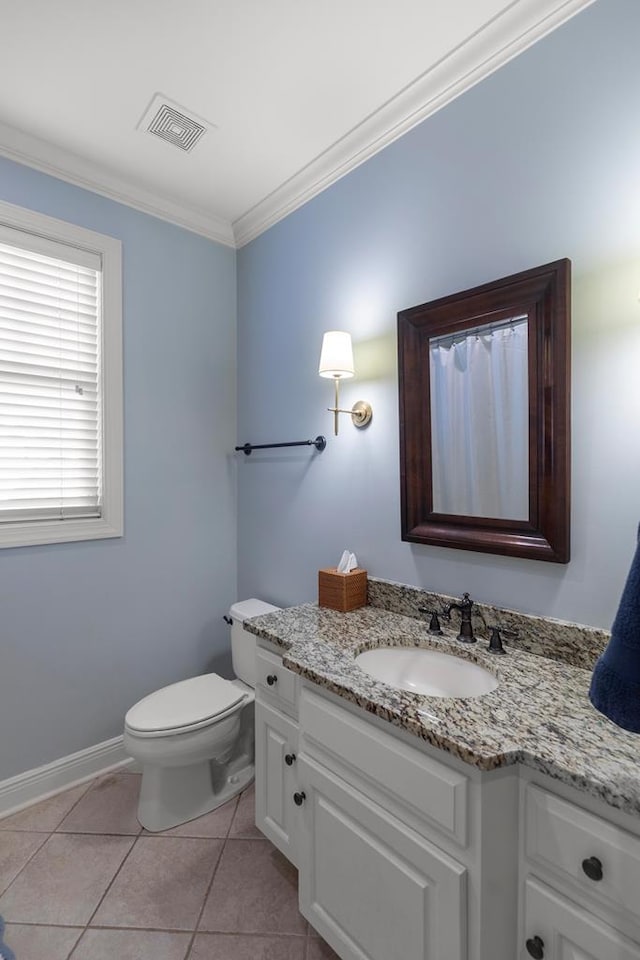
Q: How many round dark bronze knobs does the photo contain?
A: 5